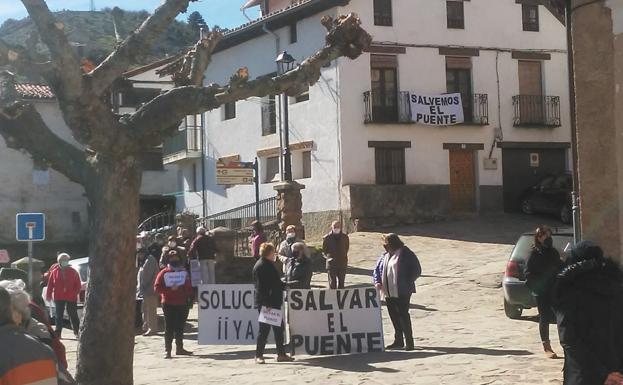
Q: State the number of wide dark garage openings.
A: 1